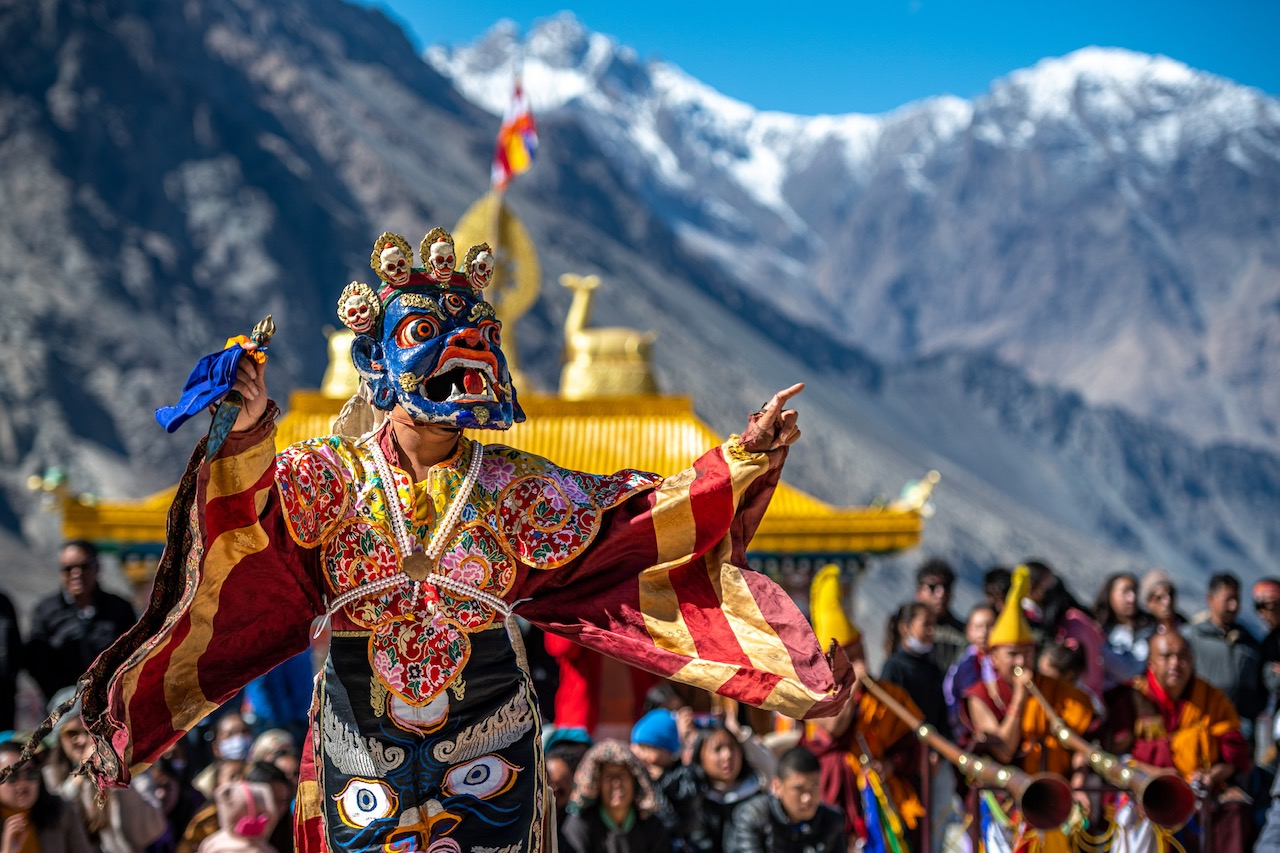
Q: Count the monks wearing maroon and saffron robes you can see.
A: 3